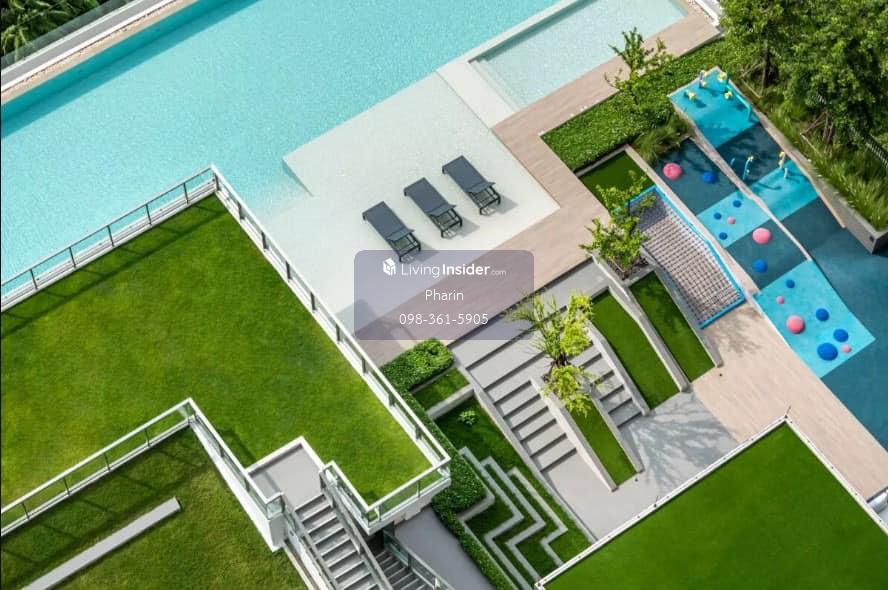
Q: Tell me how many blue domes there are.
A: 9